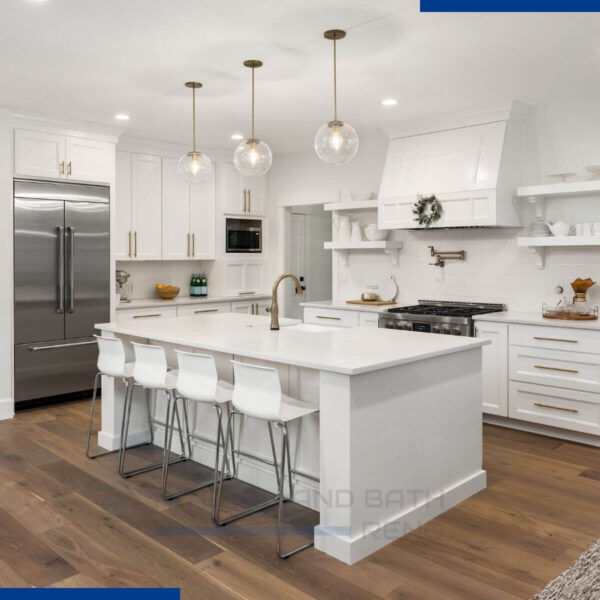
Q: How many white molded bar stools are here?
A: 4